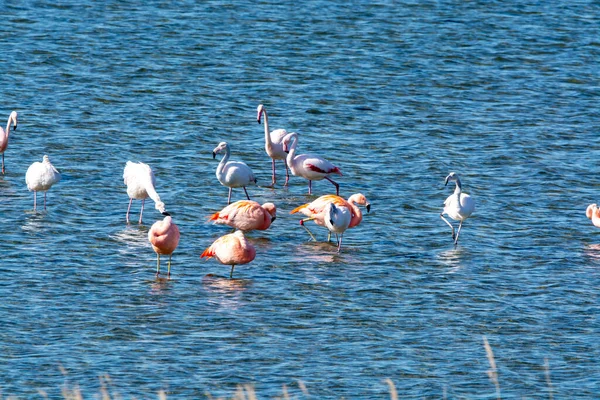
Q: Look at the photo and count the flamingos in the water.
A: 13